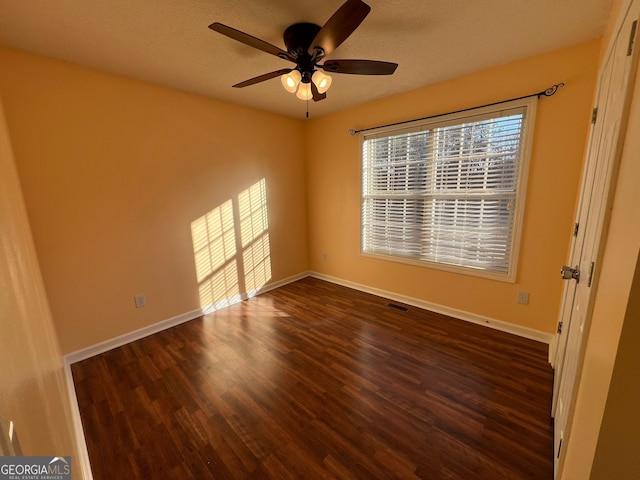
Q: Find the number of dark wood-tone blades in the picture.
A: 5